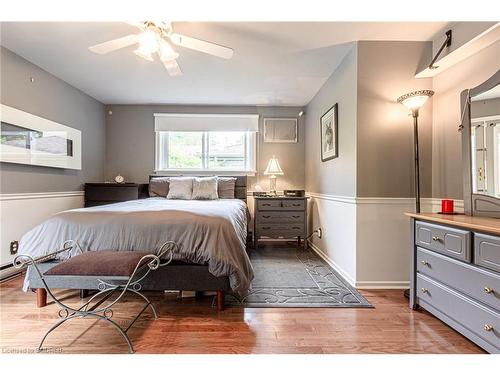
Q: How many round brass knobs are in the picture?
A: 5